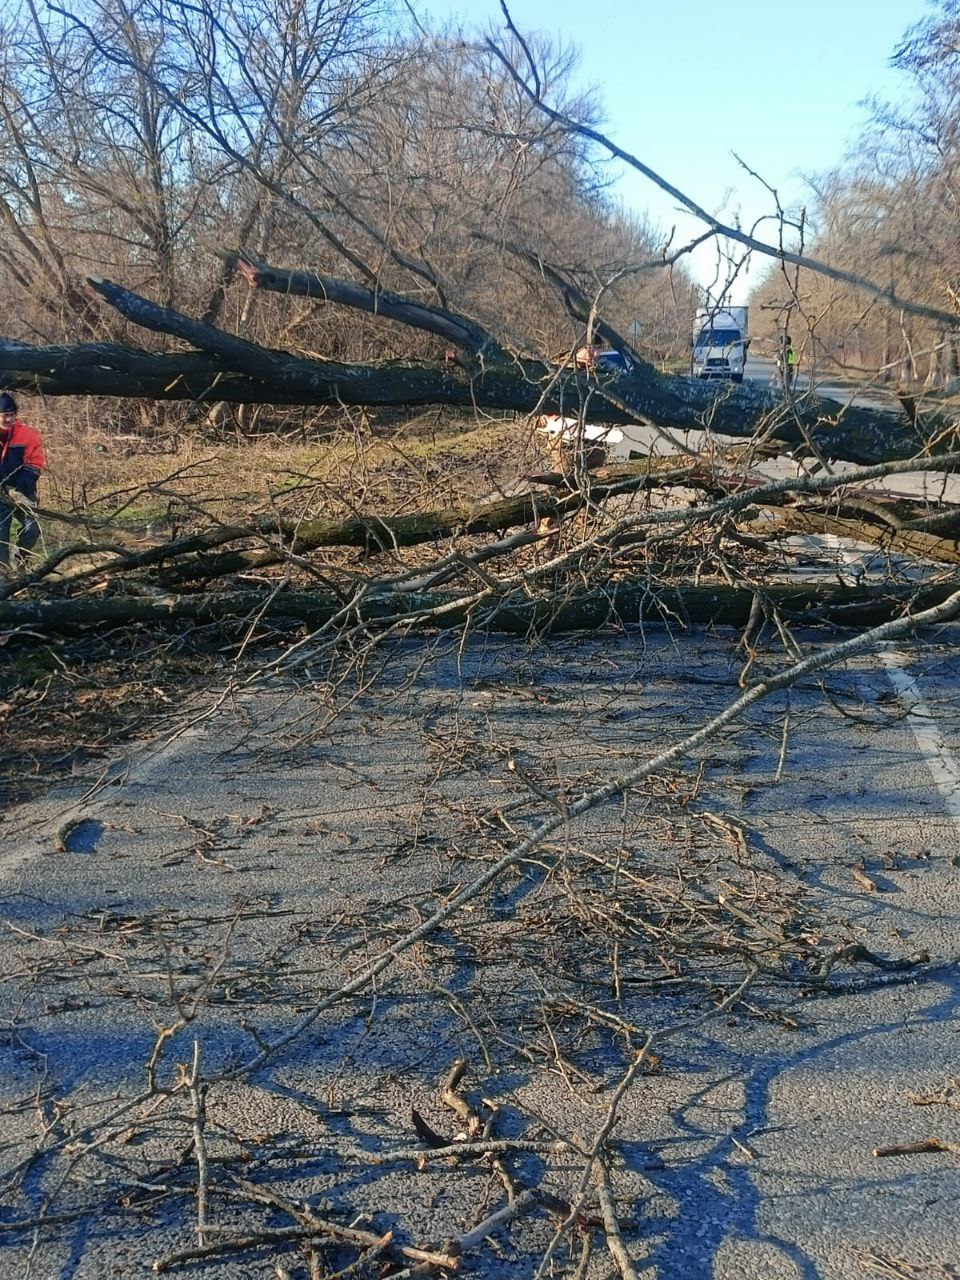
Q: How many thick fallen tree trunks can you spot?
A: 3